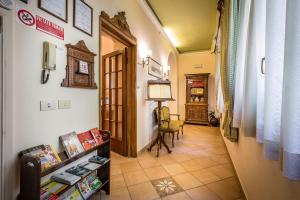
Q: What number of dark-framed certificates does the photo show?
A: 2